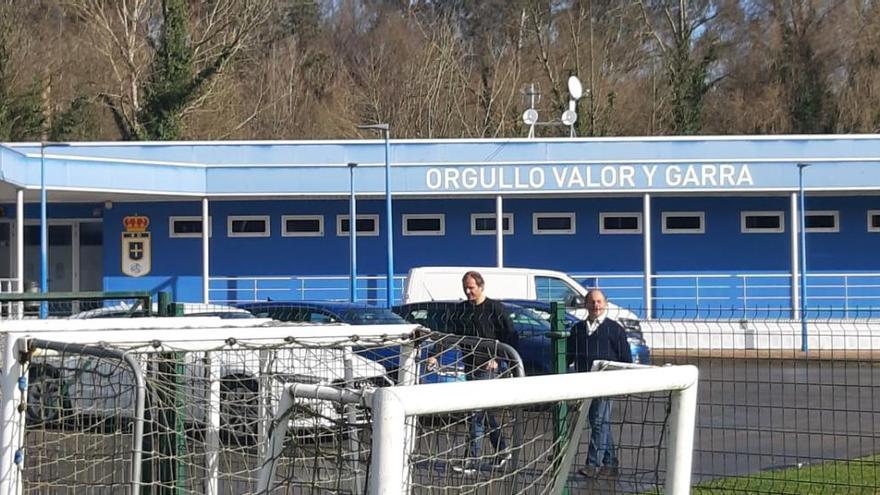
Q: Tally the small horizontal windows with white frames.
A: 12